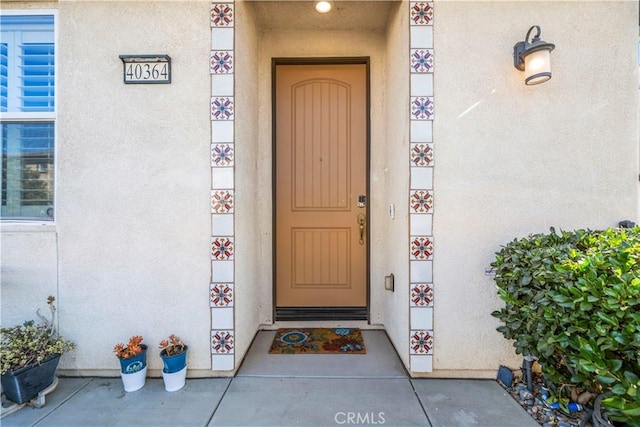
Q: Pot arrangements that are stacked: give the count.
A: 2